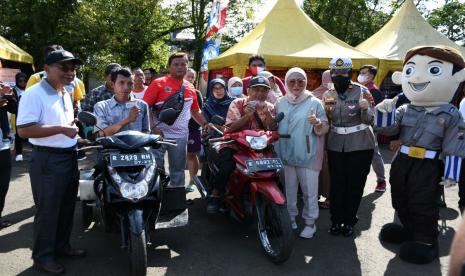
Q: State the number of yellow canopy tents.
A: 3